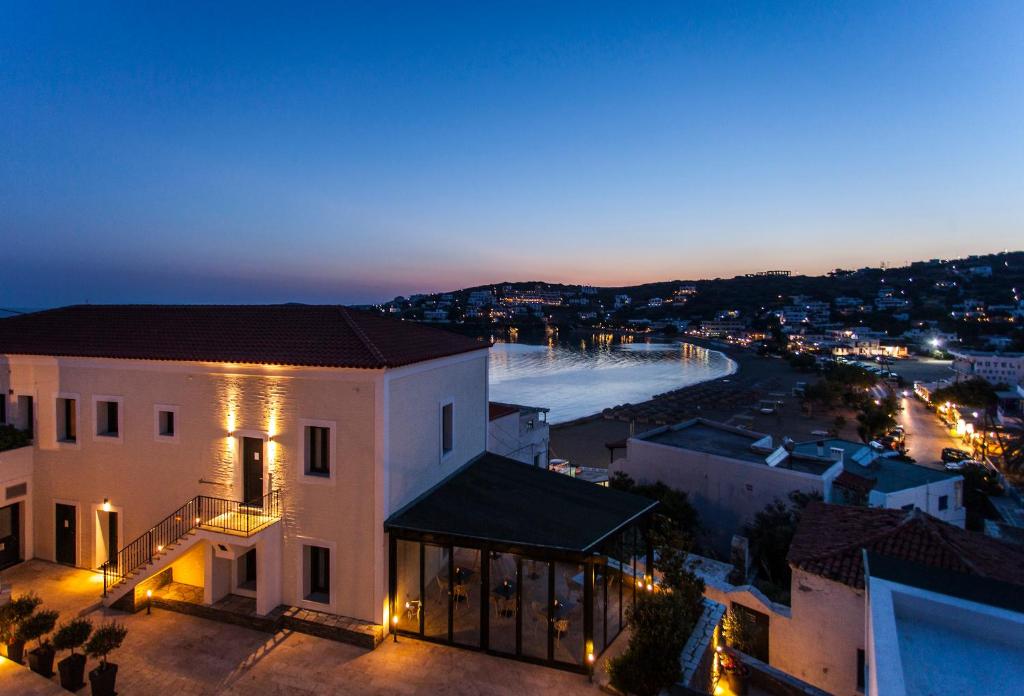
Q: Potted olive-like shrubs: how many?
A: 4